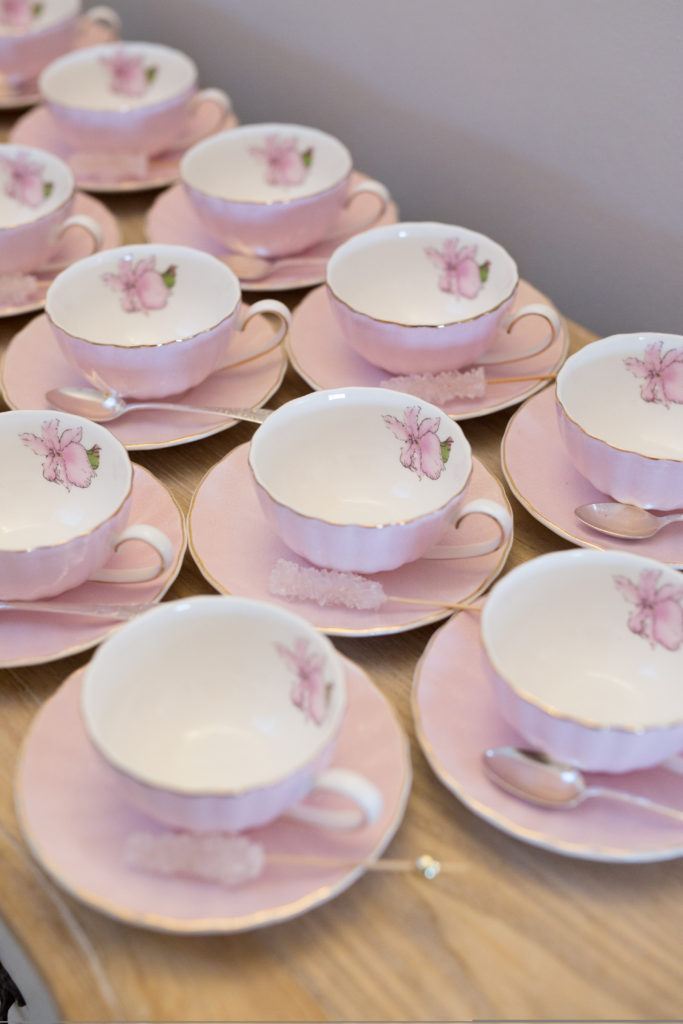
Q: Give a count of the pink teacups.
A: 11